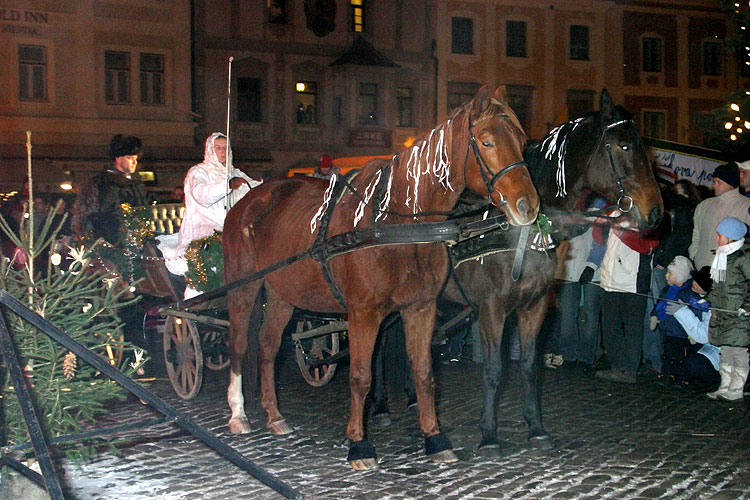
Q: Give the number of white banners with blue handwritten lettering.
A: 1